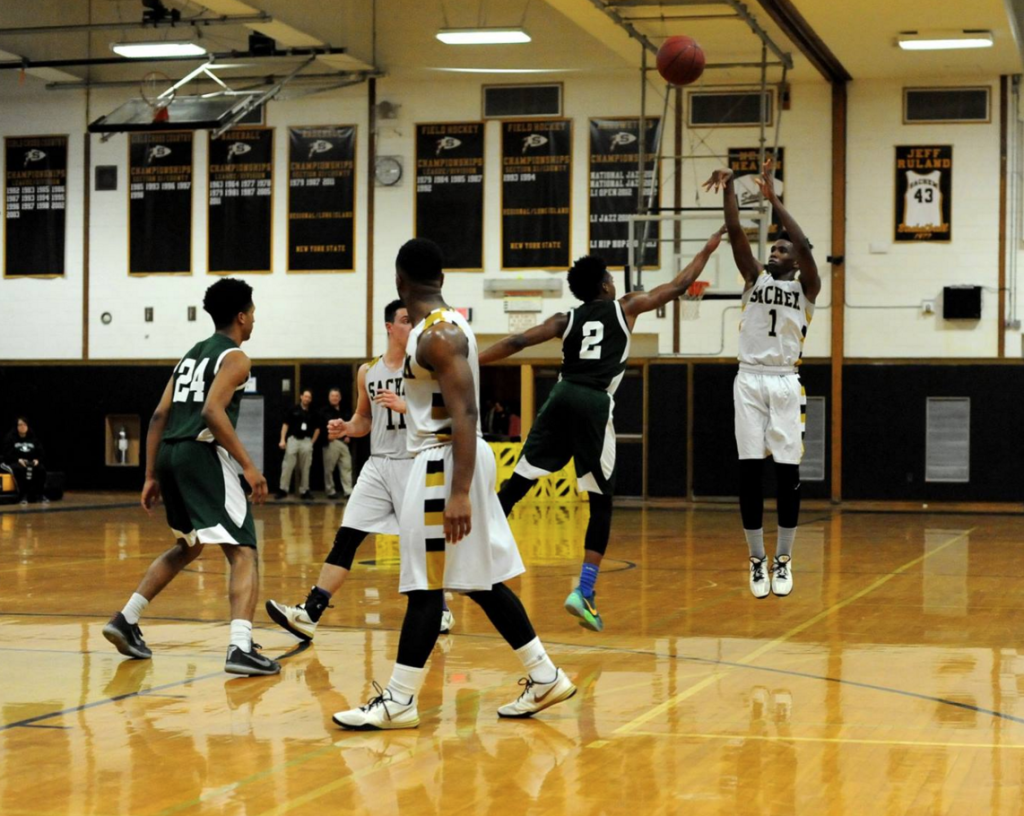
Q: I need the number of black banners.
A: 9